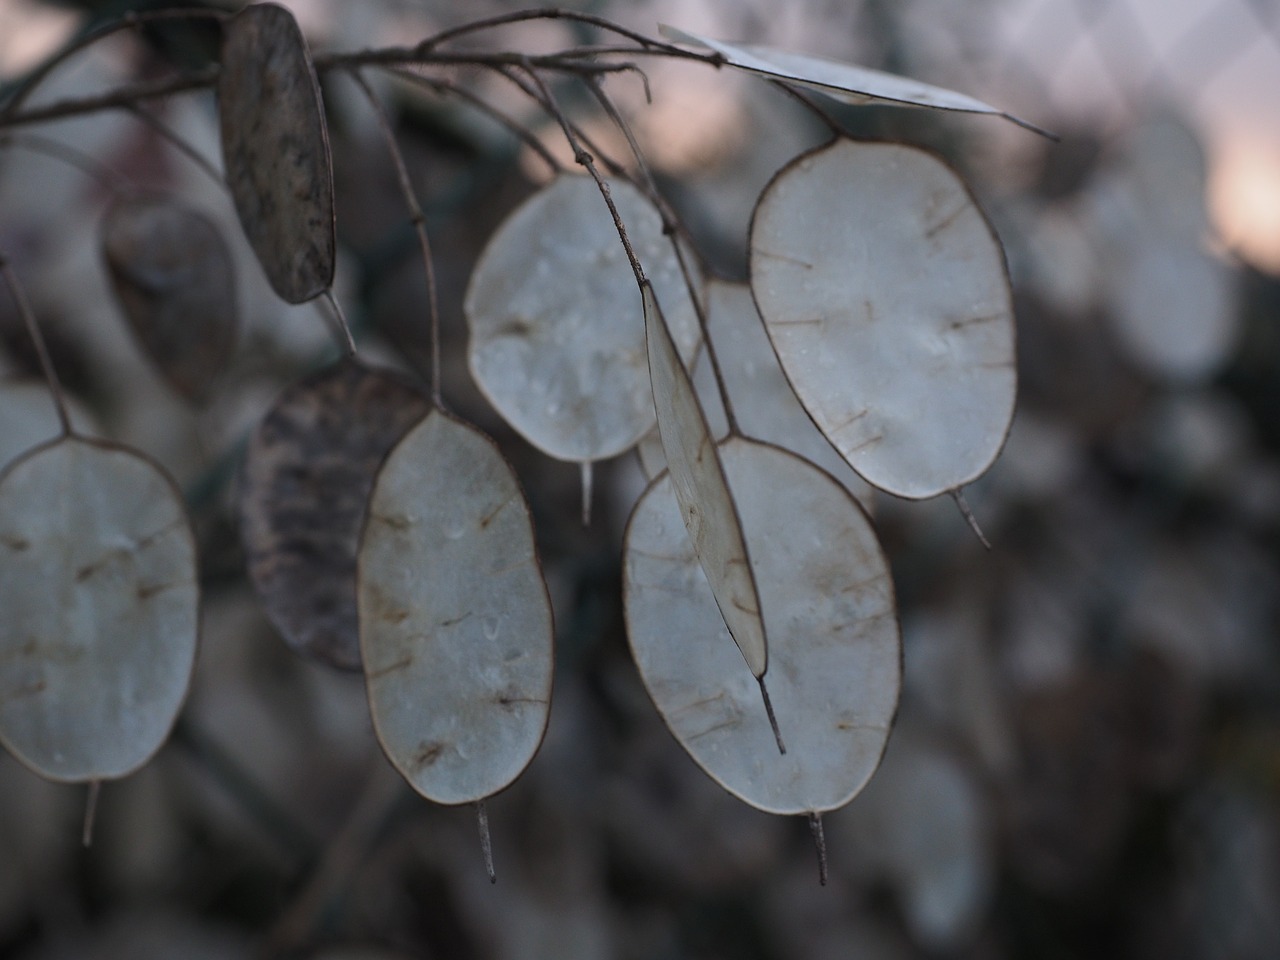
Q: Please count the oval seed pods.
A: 11